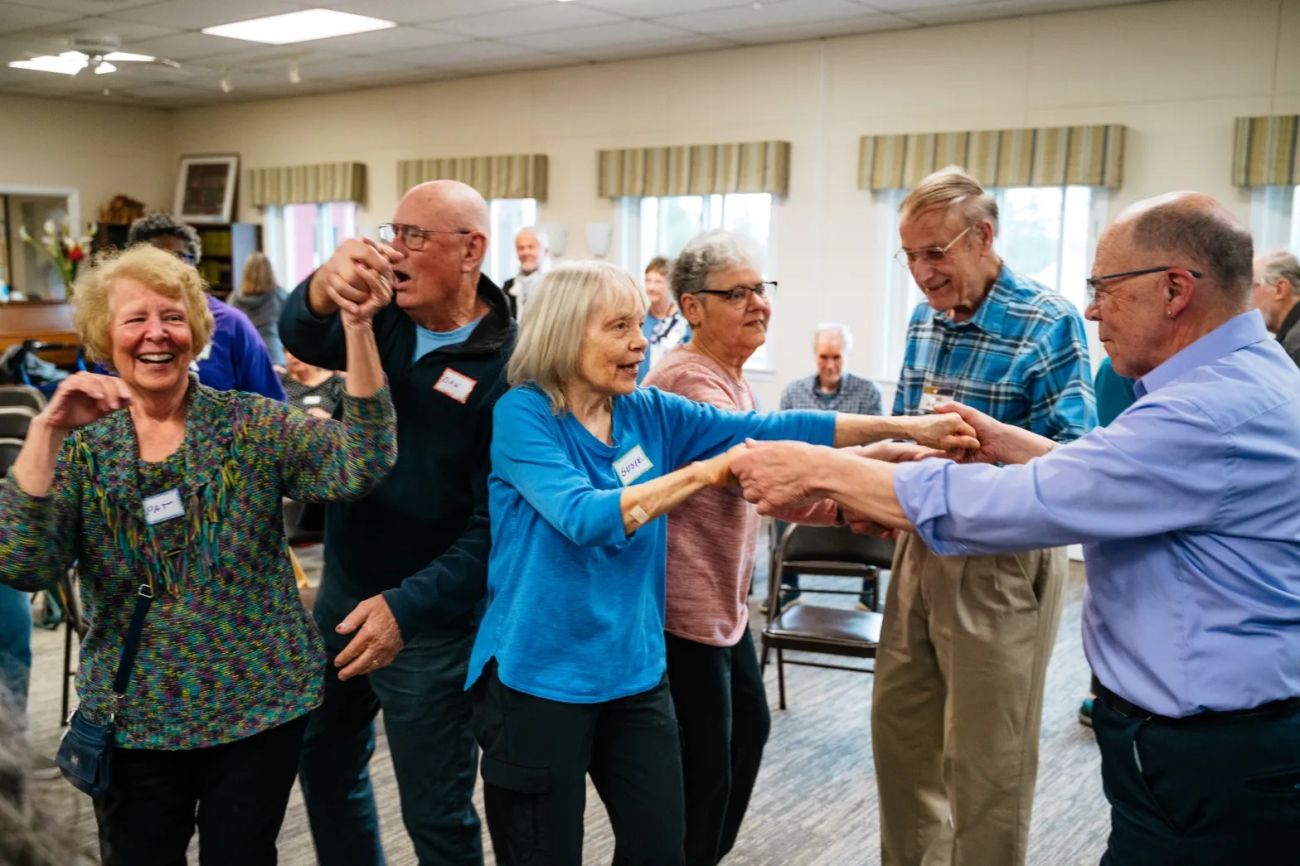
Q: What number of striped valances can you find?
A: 5